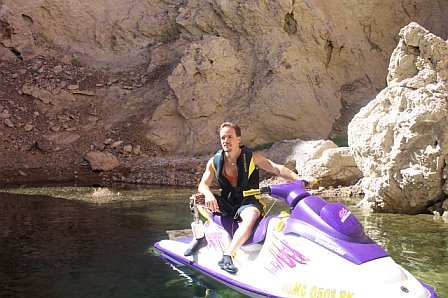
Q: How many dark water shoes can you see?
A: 2